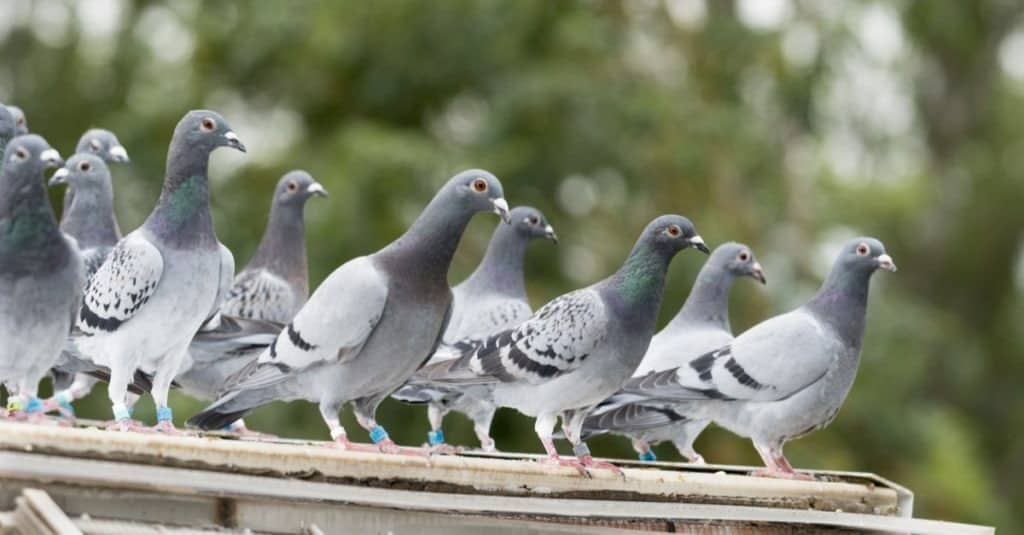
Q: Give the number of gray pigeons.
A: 12